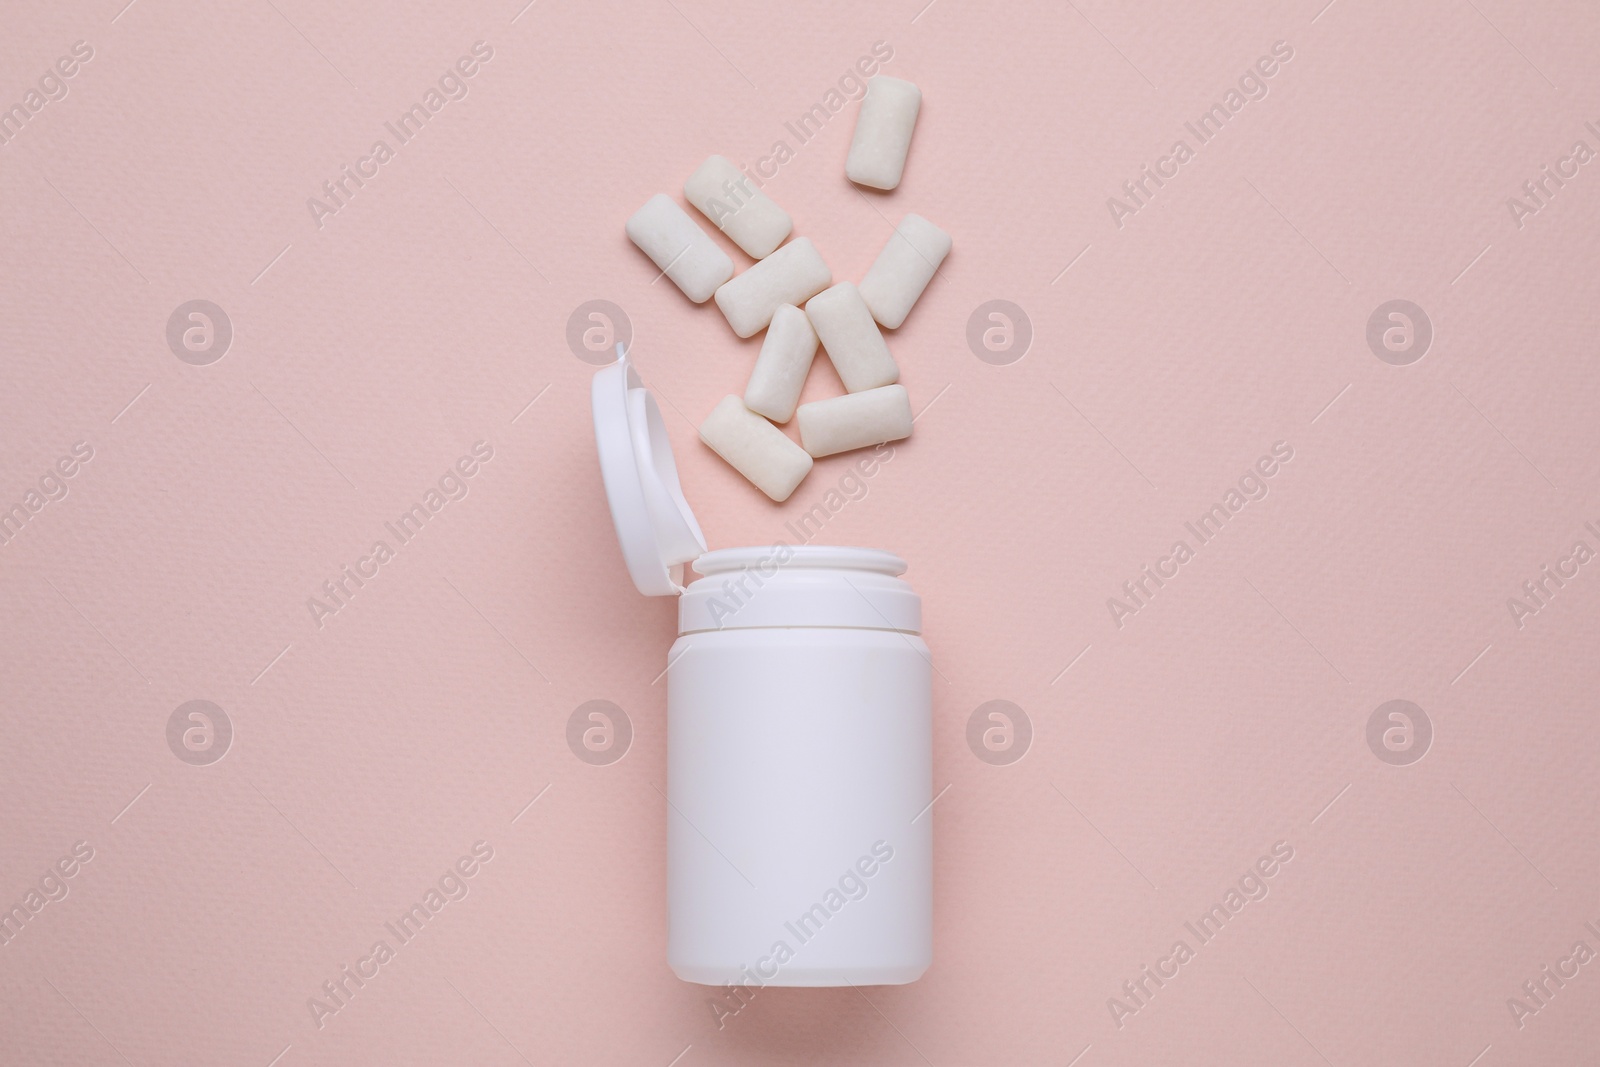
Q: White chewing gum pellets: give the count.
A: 9